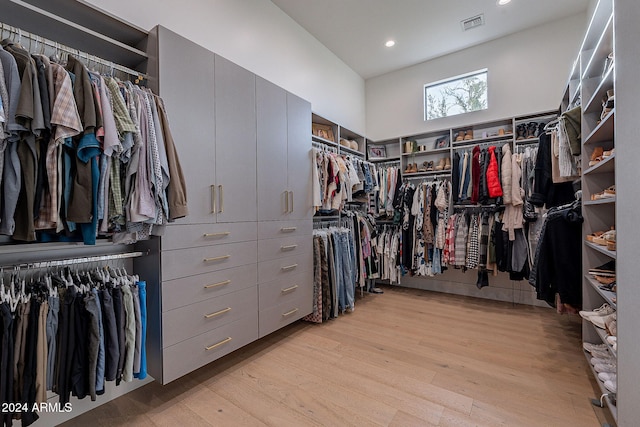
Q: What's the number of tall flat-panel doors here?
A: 4